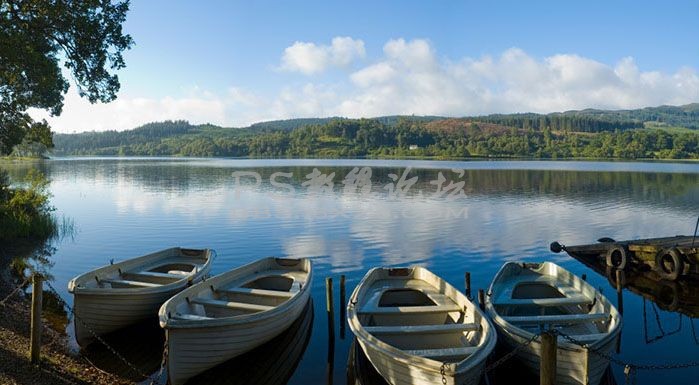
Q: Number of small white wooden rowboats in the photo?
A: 4